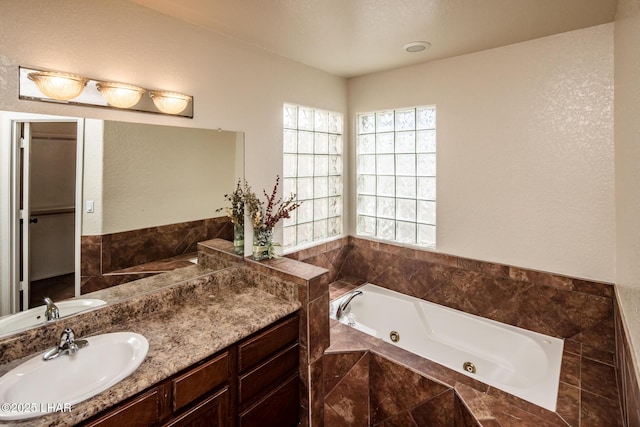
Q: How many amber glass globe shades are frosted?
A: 3